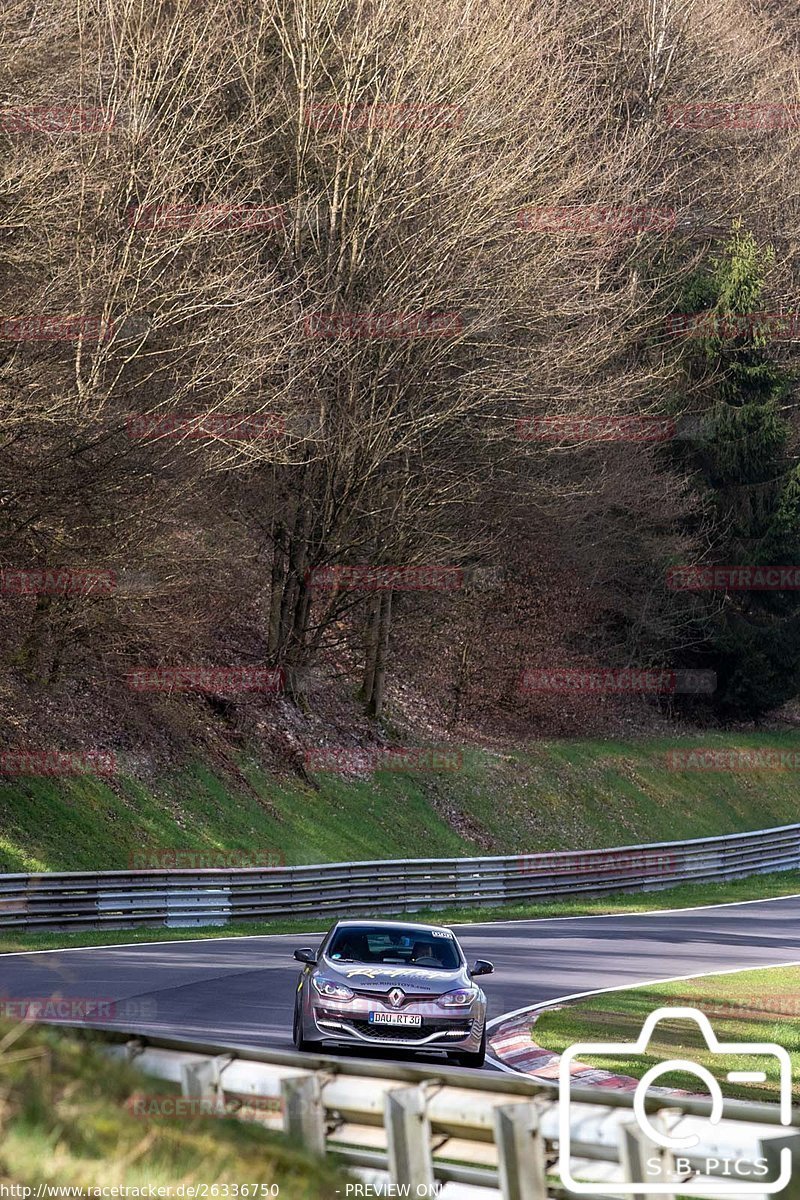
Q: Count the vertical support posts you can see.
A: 6